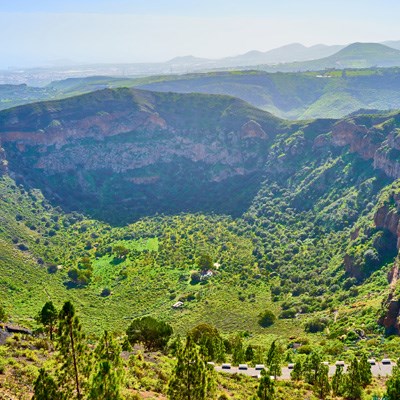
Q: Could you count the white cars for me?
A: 0